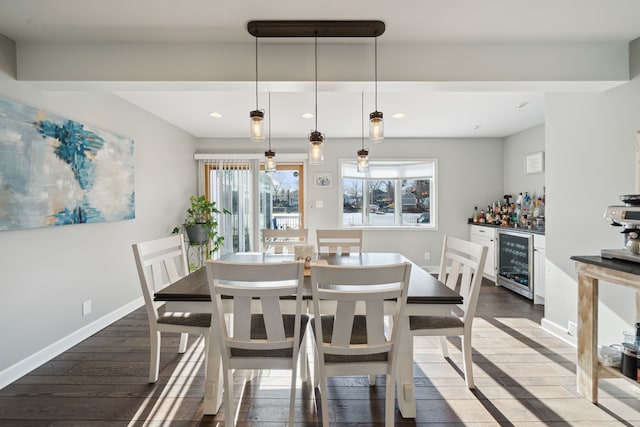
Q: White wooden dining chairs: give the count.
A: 6